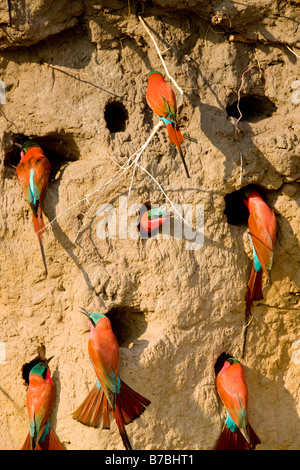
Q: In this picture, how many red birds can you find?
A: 7